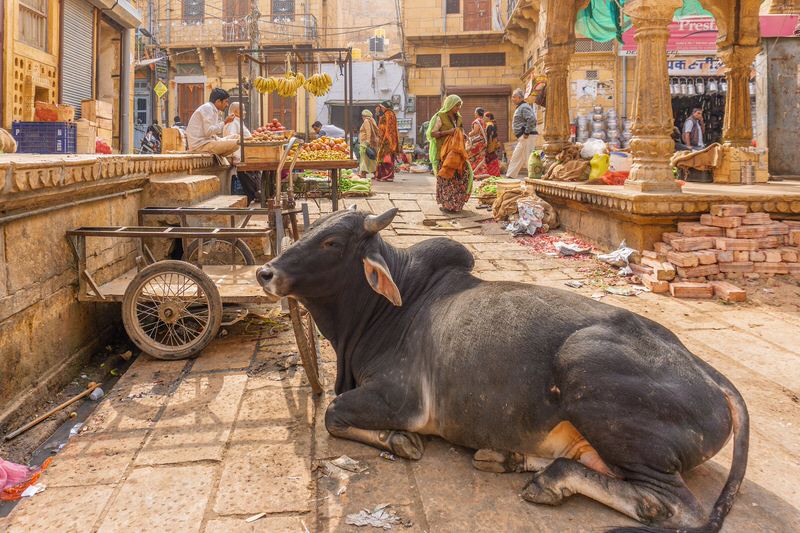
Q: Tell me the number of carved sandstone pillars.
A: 3